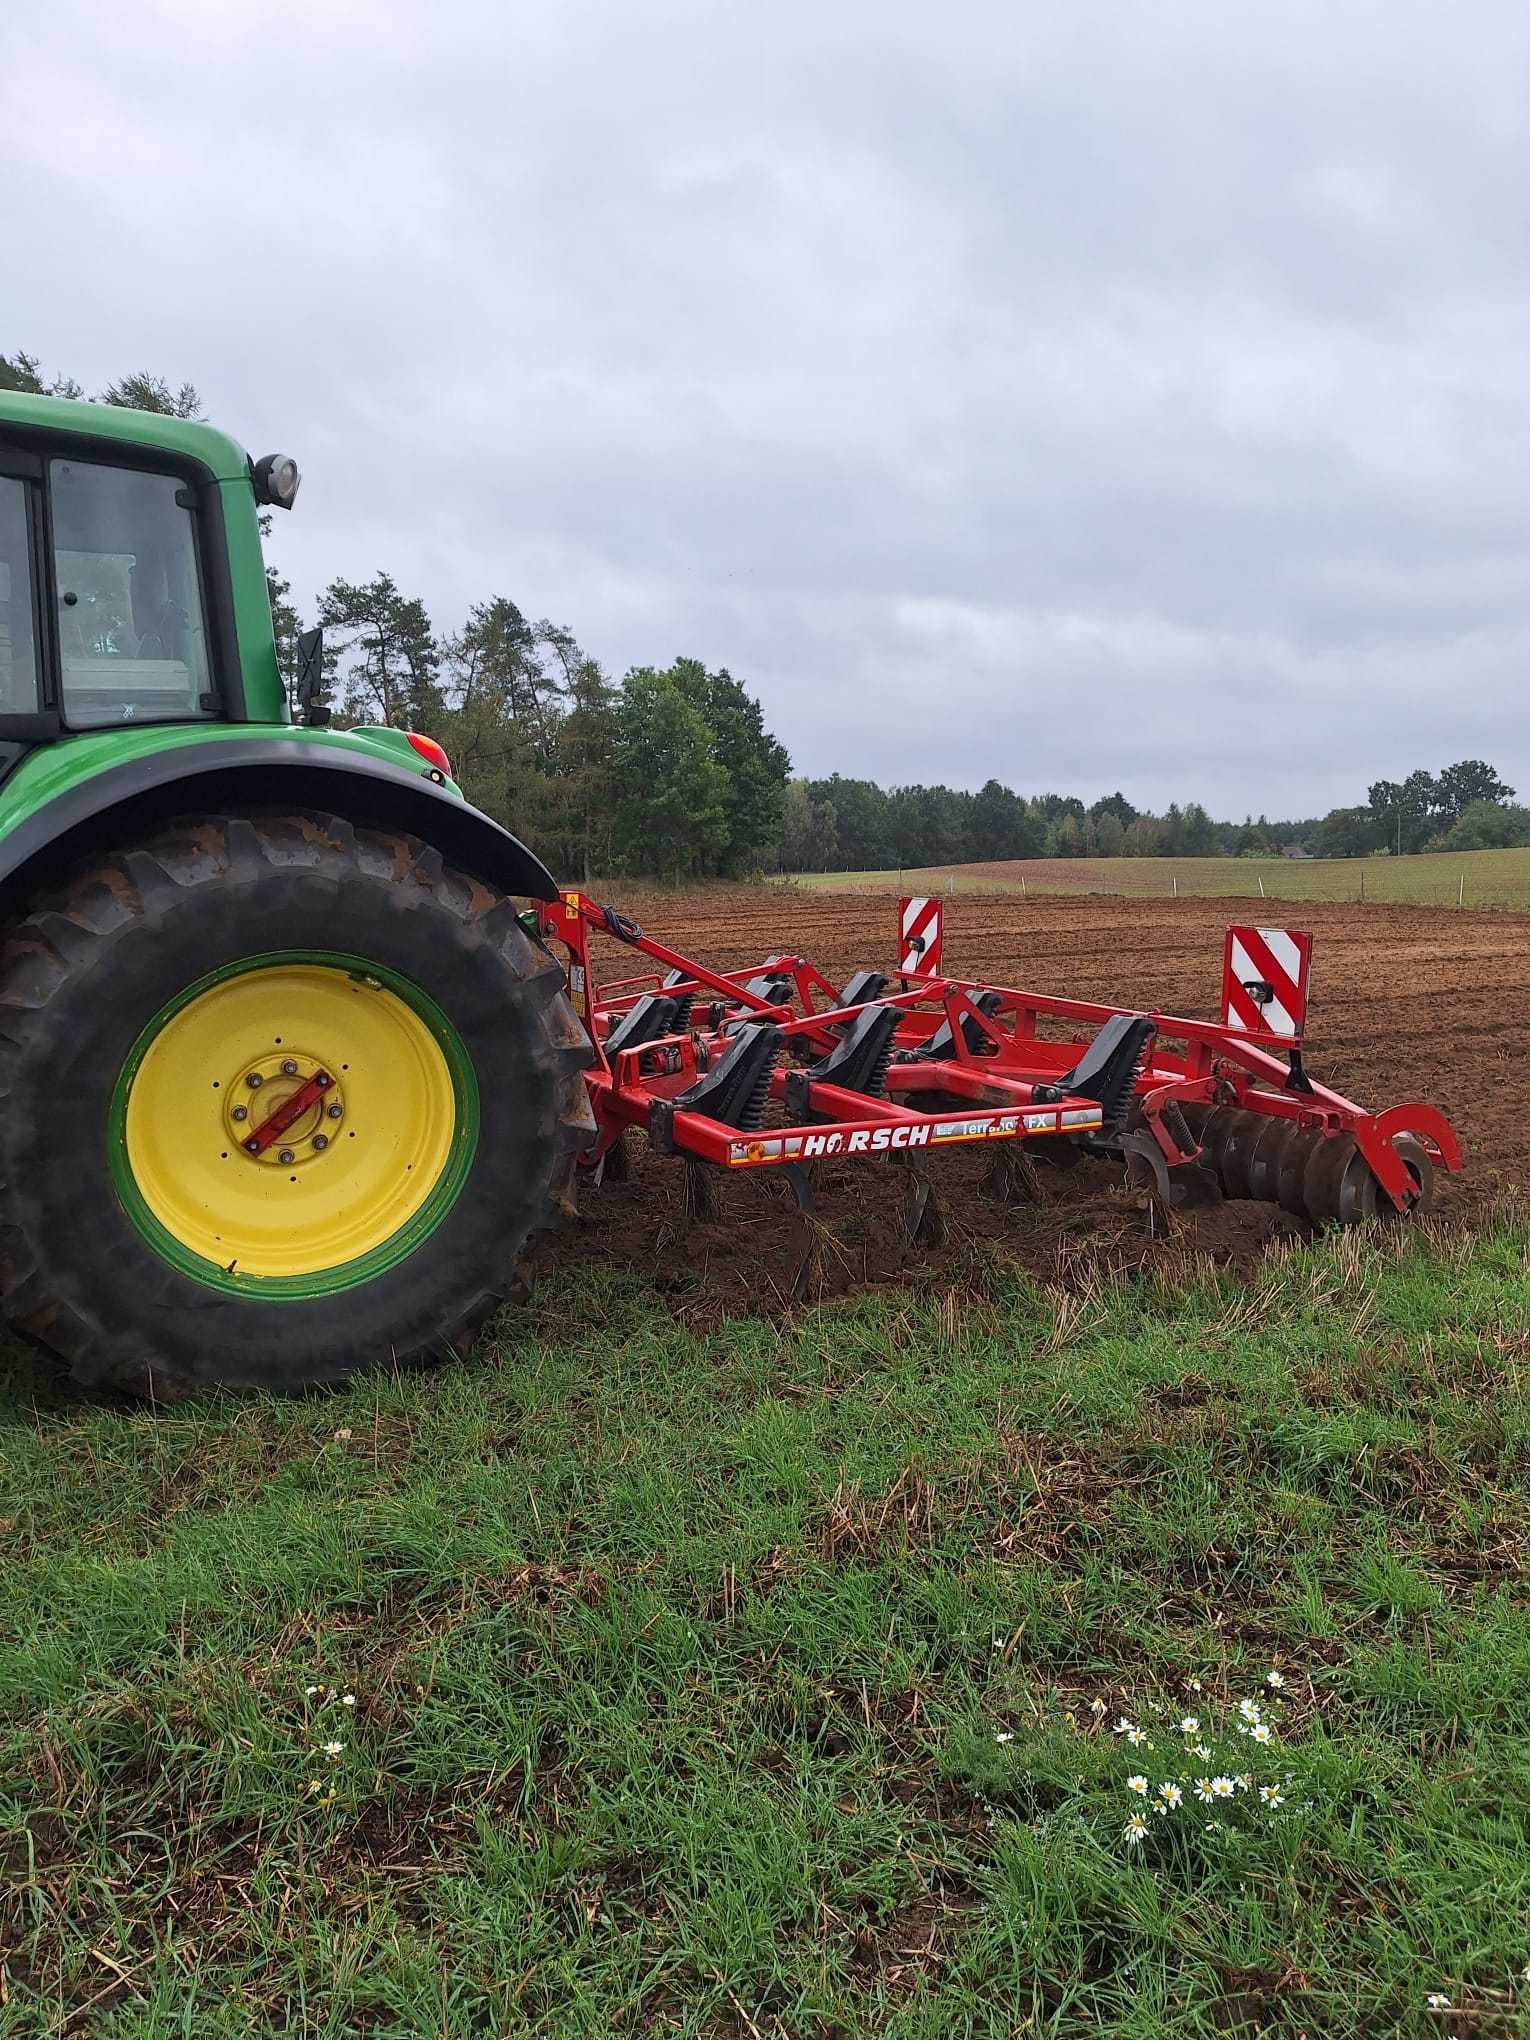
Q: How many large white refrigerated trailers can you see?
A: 0